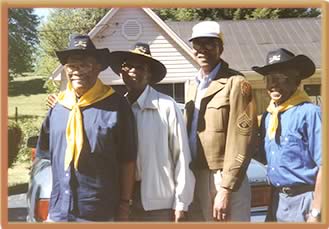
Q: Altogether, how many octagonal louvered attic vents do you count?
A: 1